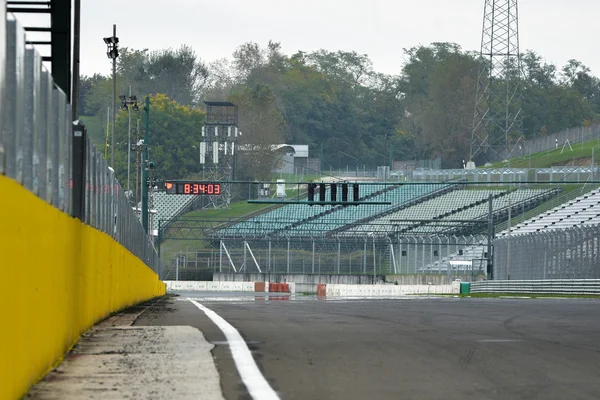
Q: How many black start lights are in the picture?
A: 5